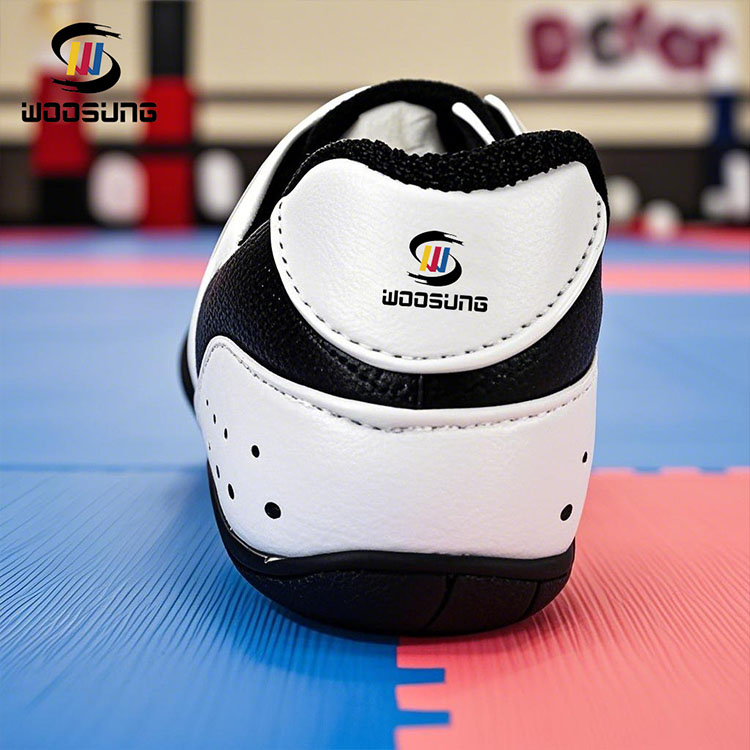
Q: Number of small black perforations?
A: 10